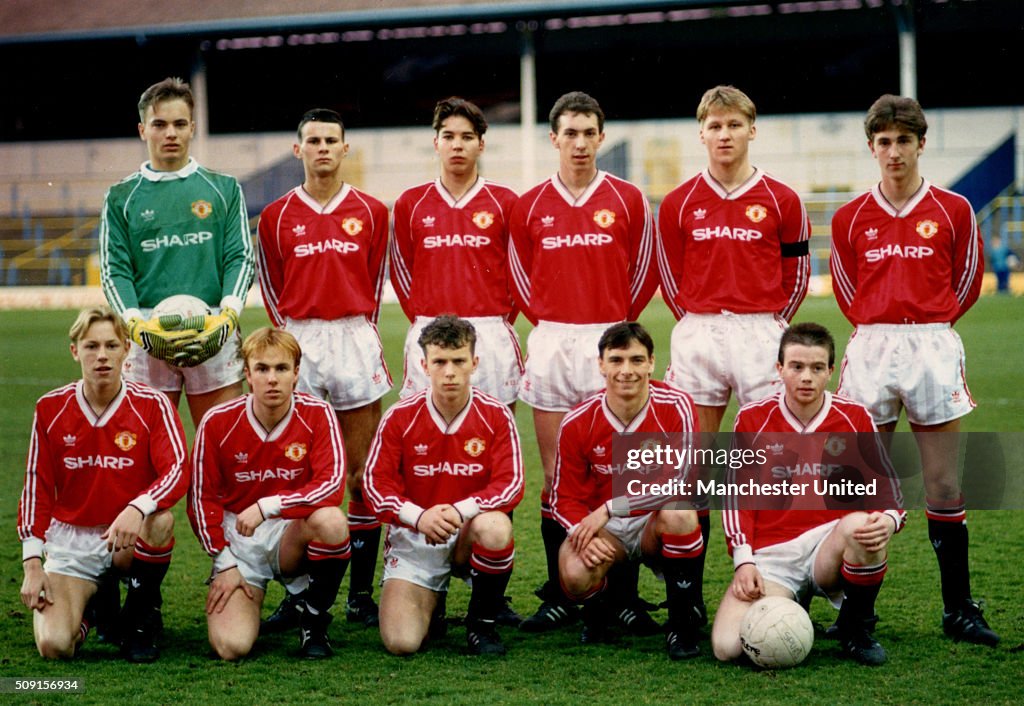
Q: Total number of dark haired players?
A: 8